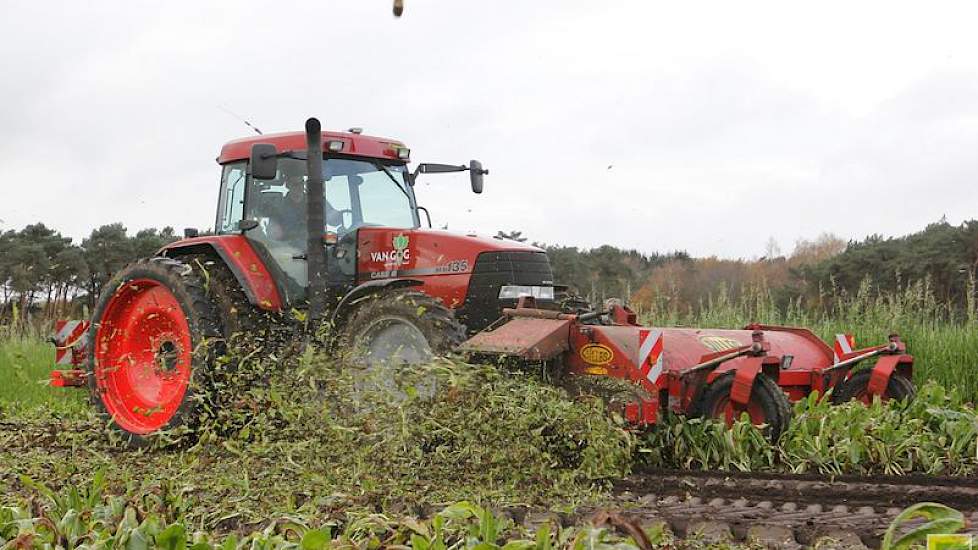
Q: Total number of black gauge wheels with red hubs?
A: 2